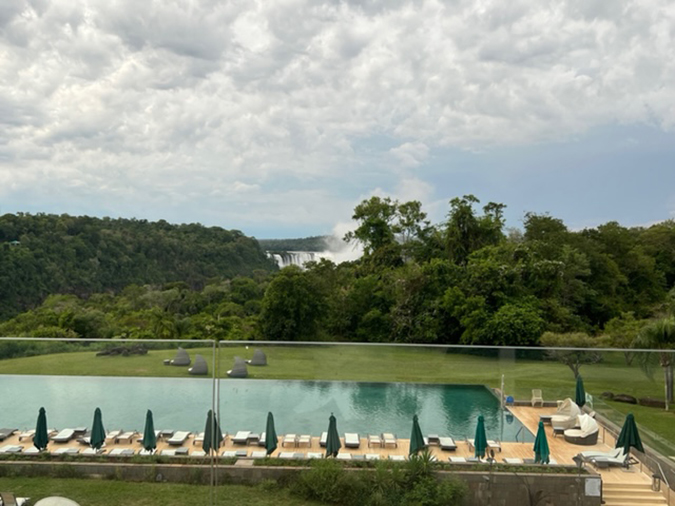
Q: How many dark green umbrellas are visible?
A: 11